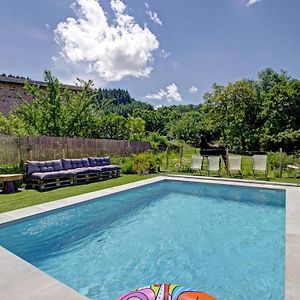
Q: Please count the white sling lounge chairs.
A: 4